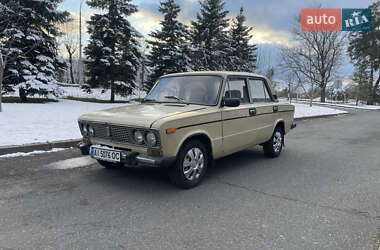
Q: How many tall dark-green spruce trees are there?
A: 5